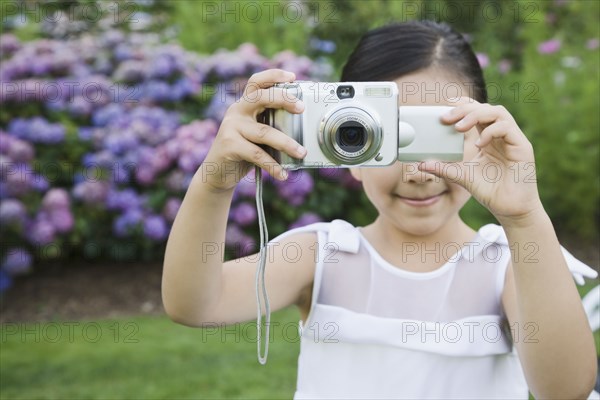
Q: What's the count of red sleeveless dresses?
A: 0